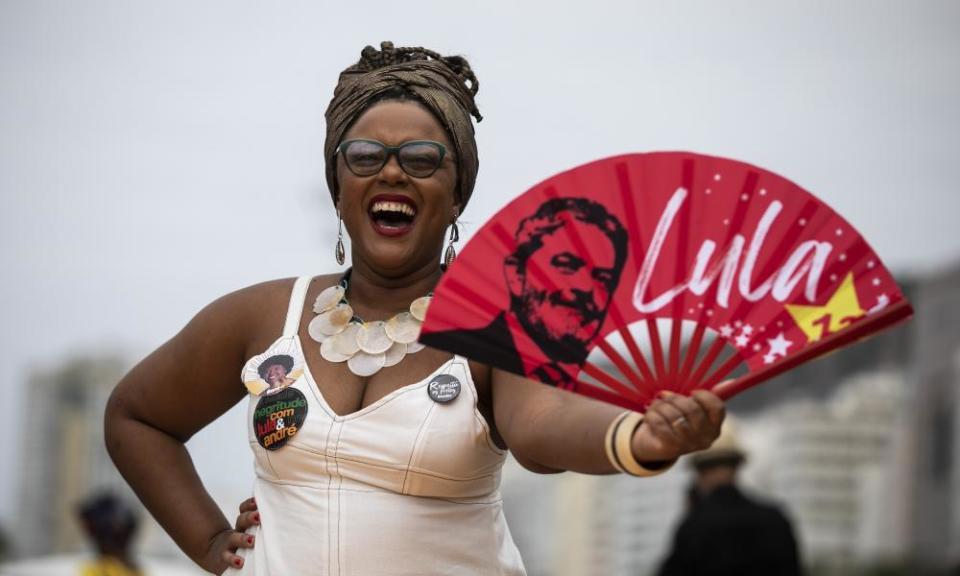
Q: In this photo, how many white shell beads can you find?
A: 11